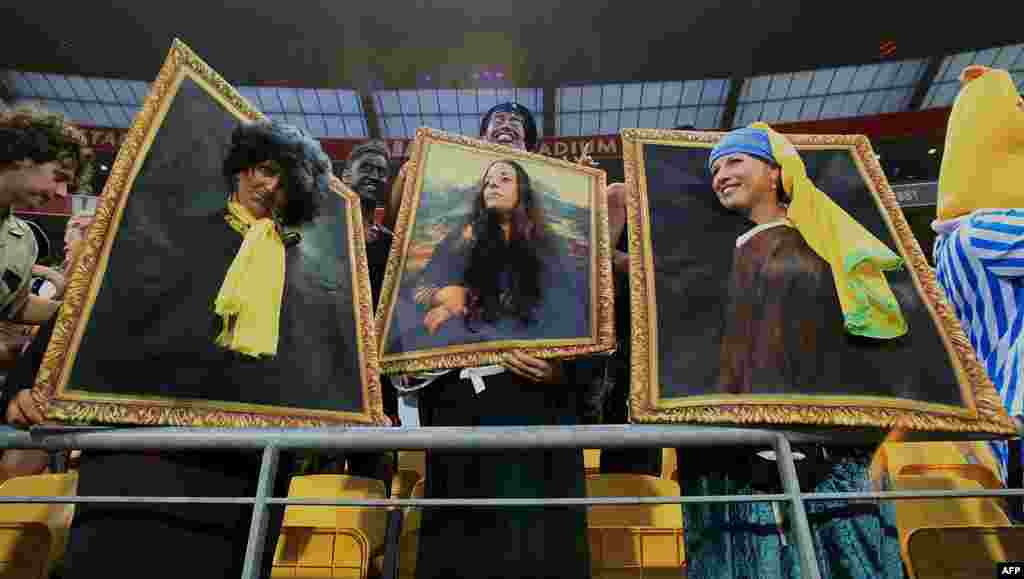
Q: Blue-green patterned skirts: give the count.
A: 1